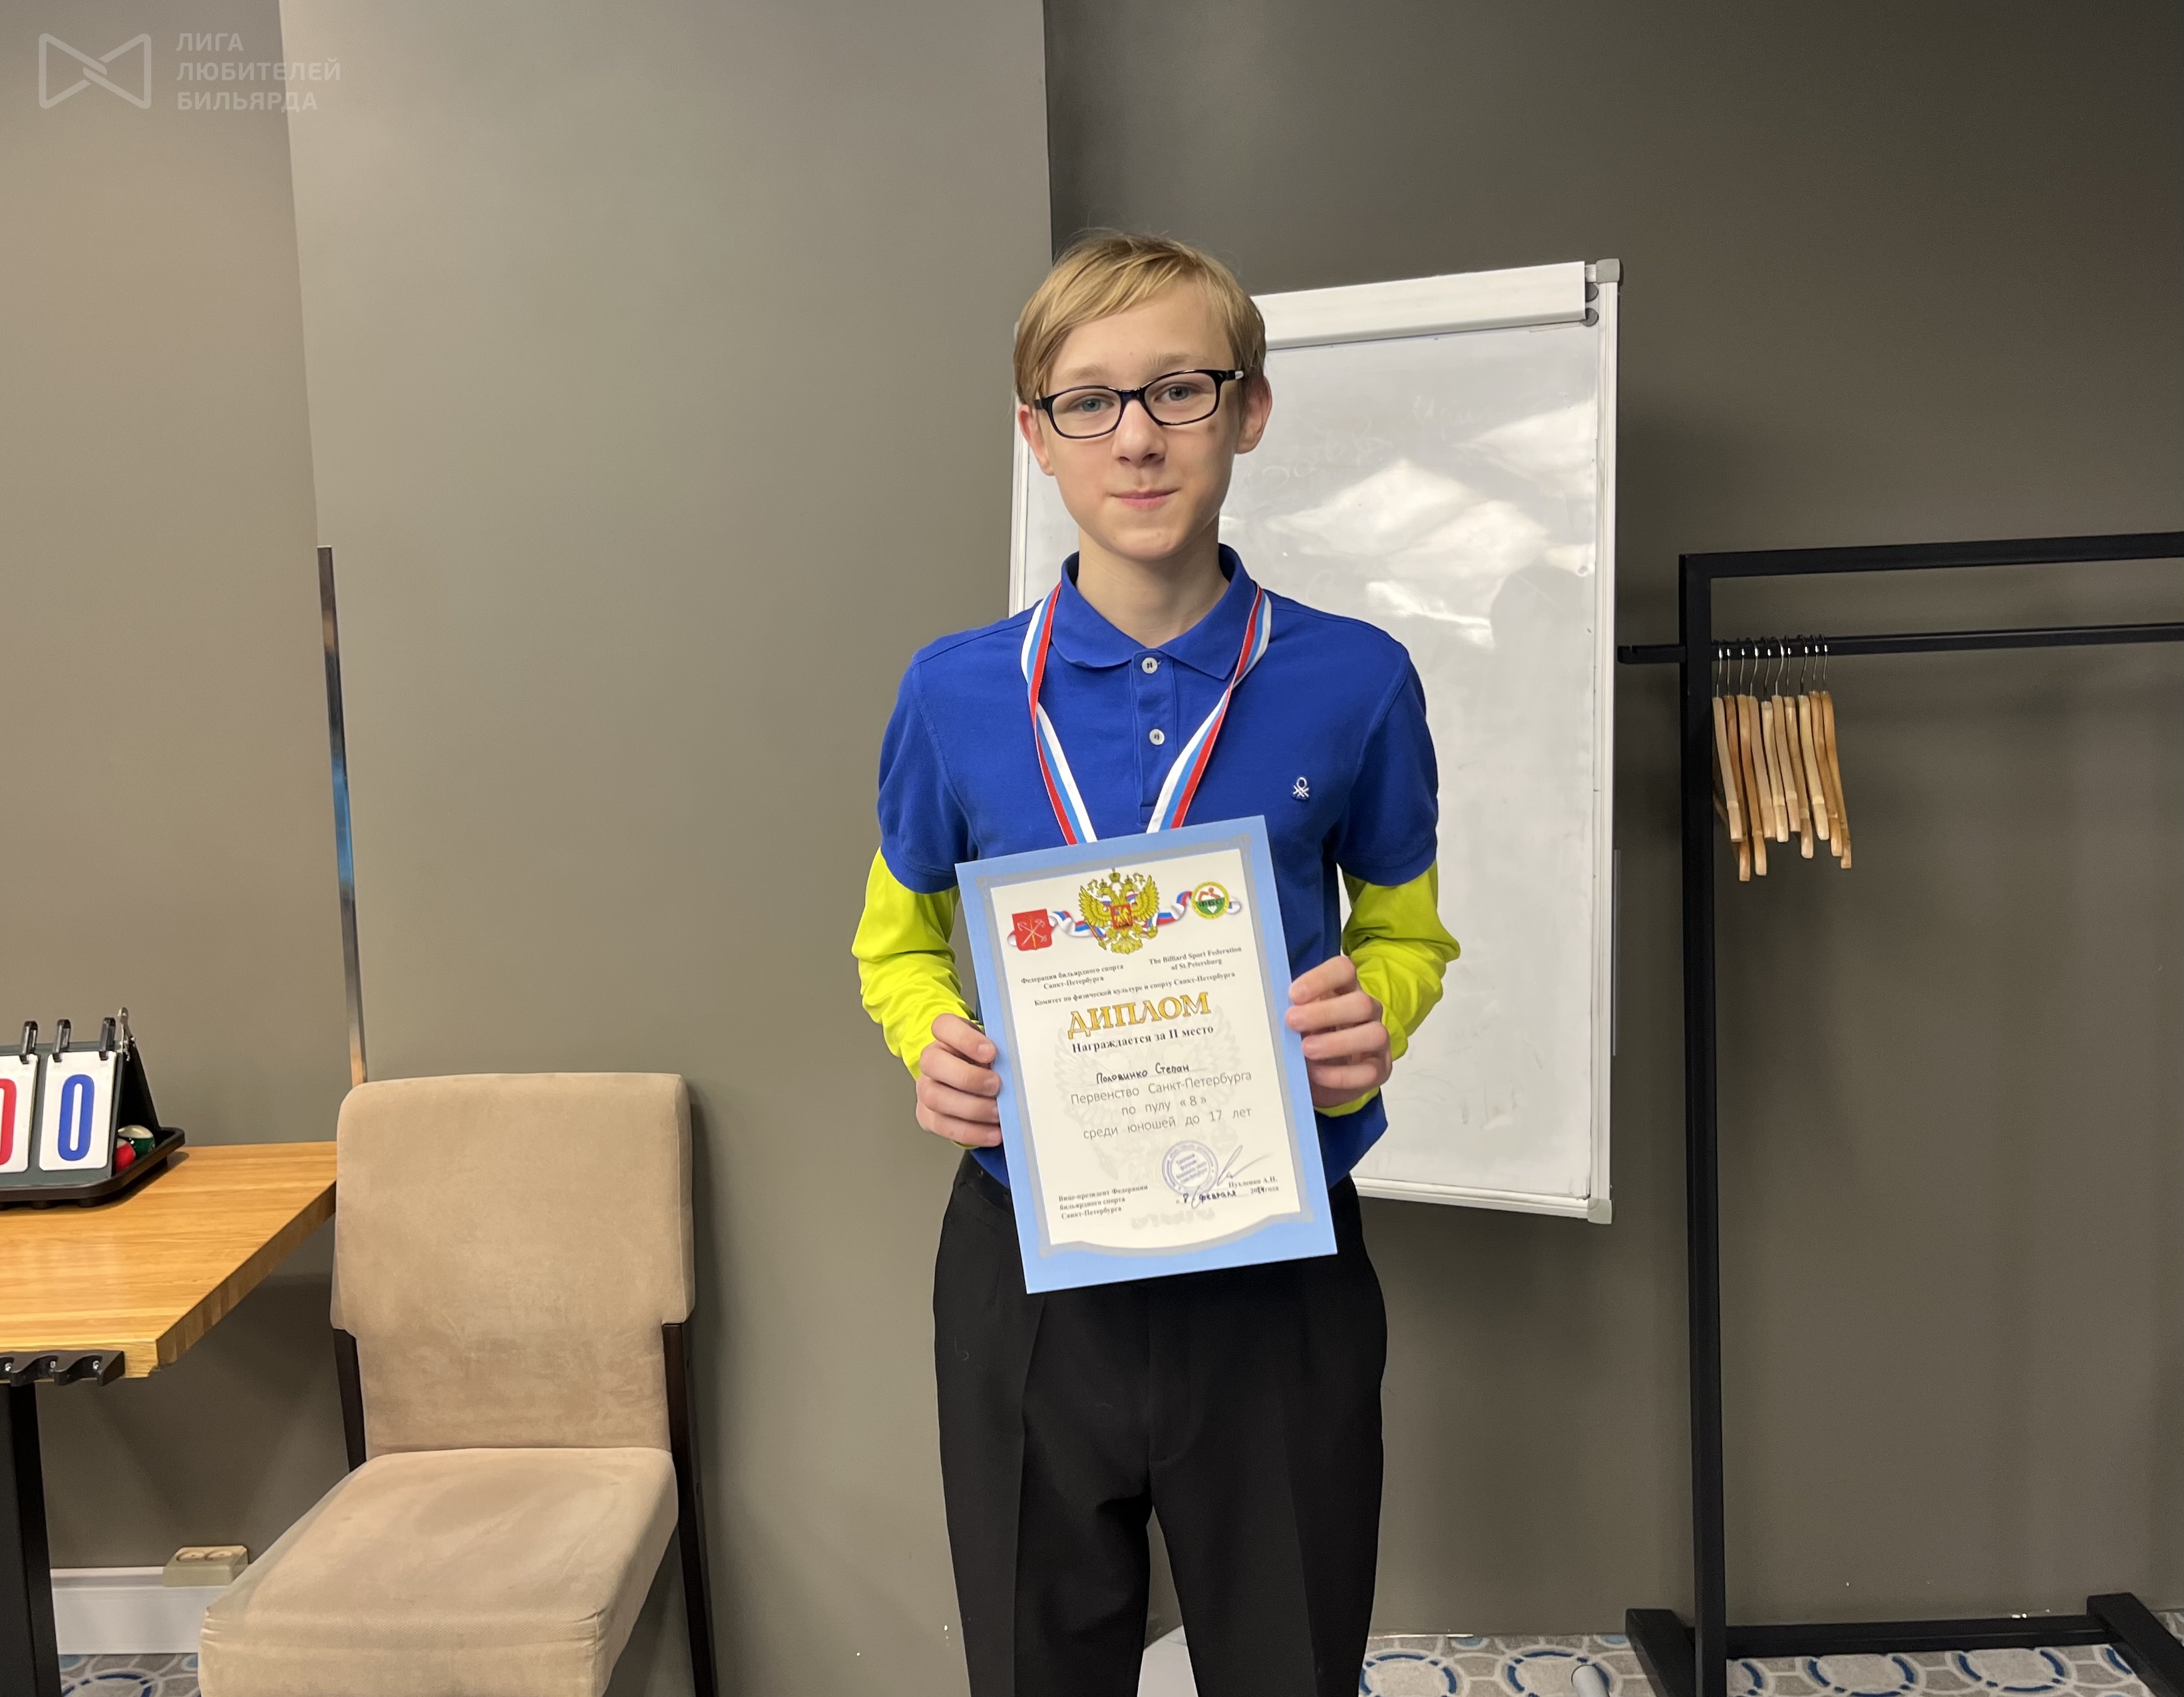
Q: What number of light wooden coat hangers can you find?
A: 10